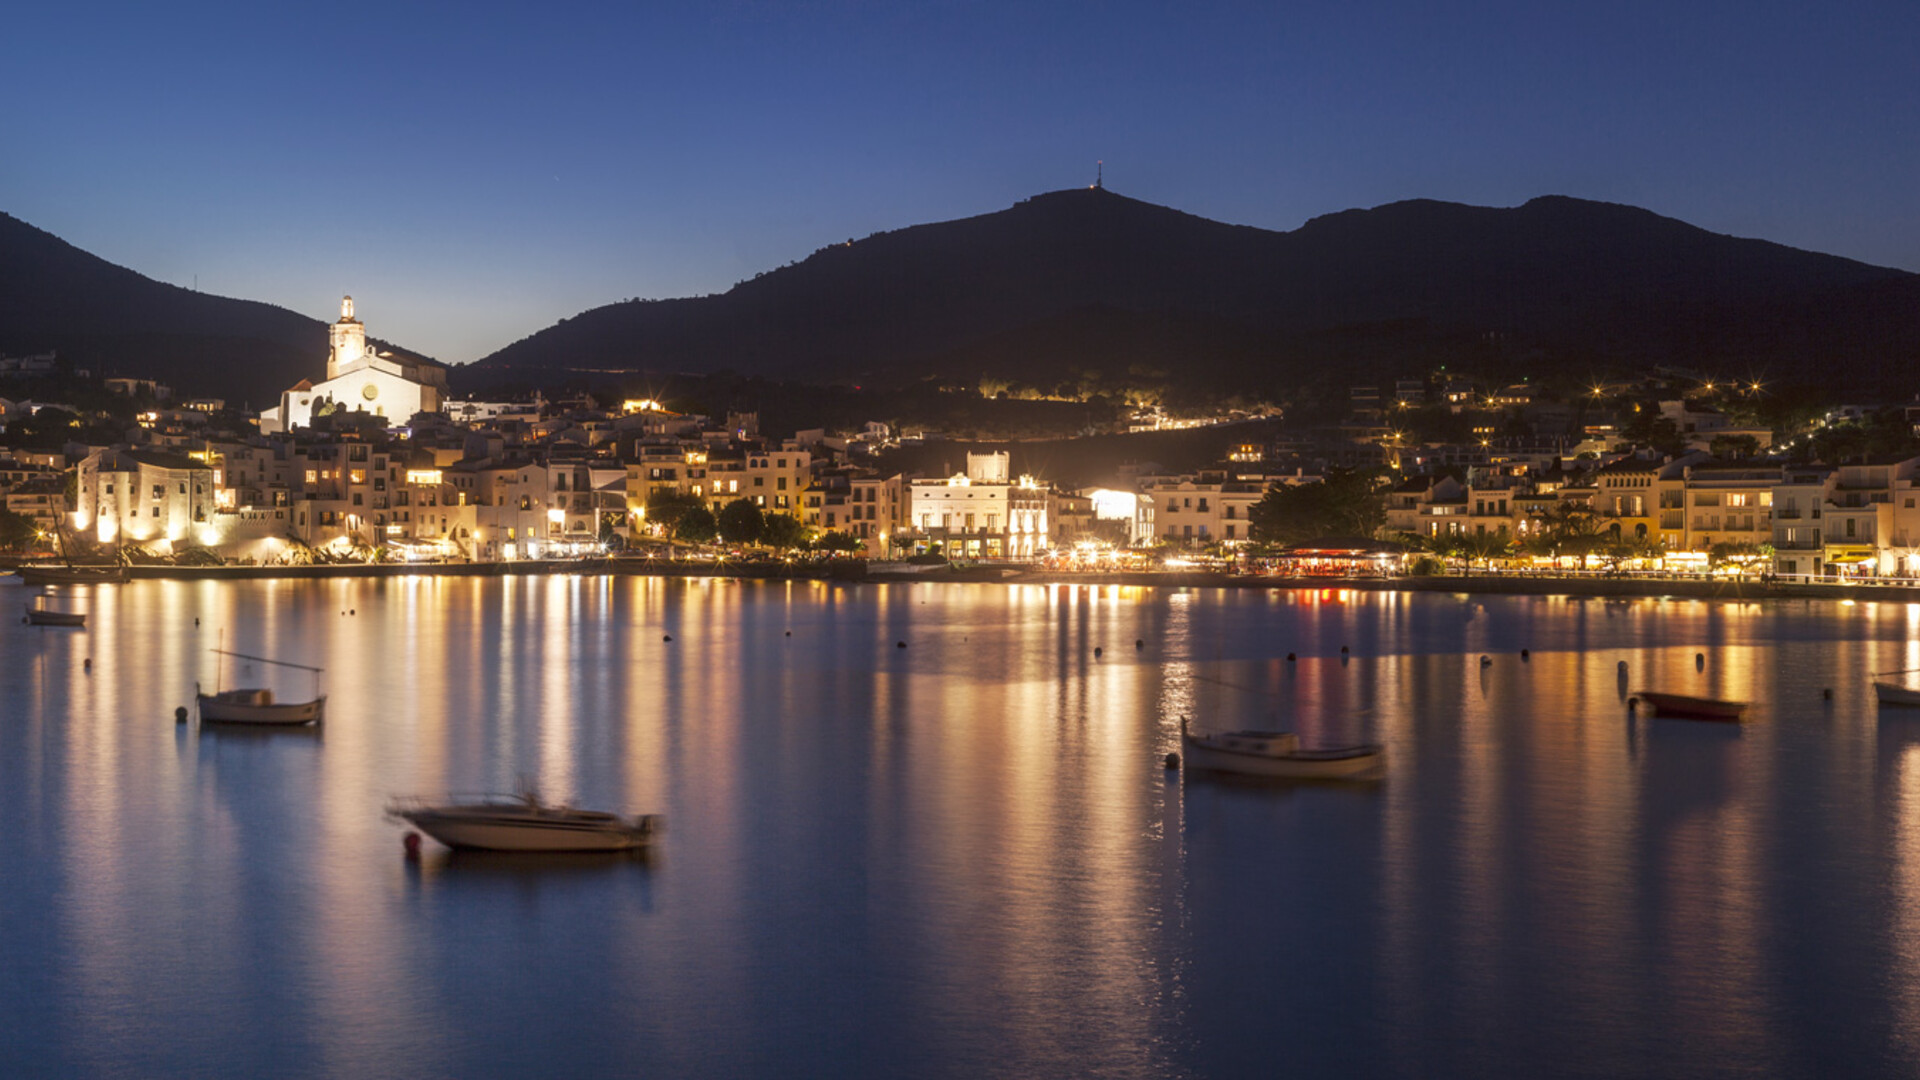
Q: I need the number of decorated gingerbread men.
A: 0